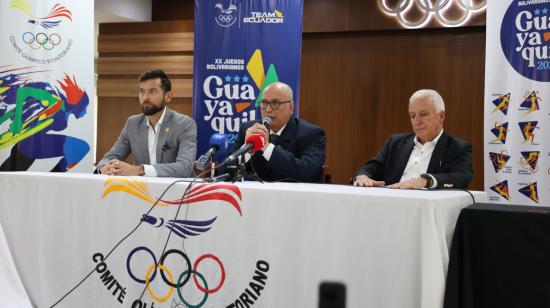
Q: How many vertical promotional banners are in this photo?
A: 3